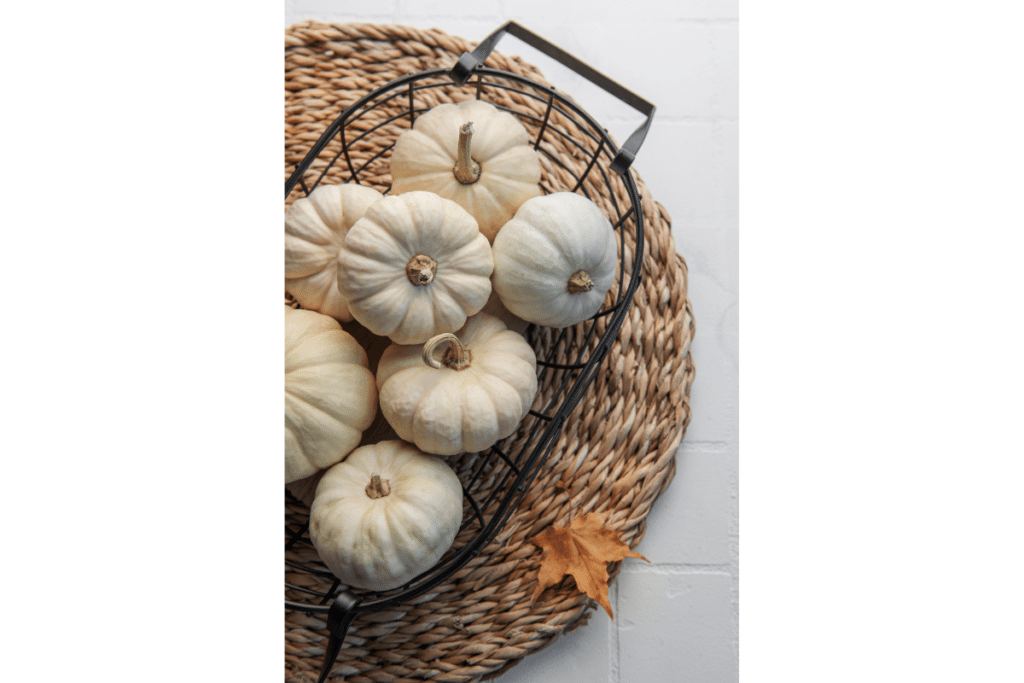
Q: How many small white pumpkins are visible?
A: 7